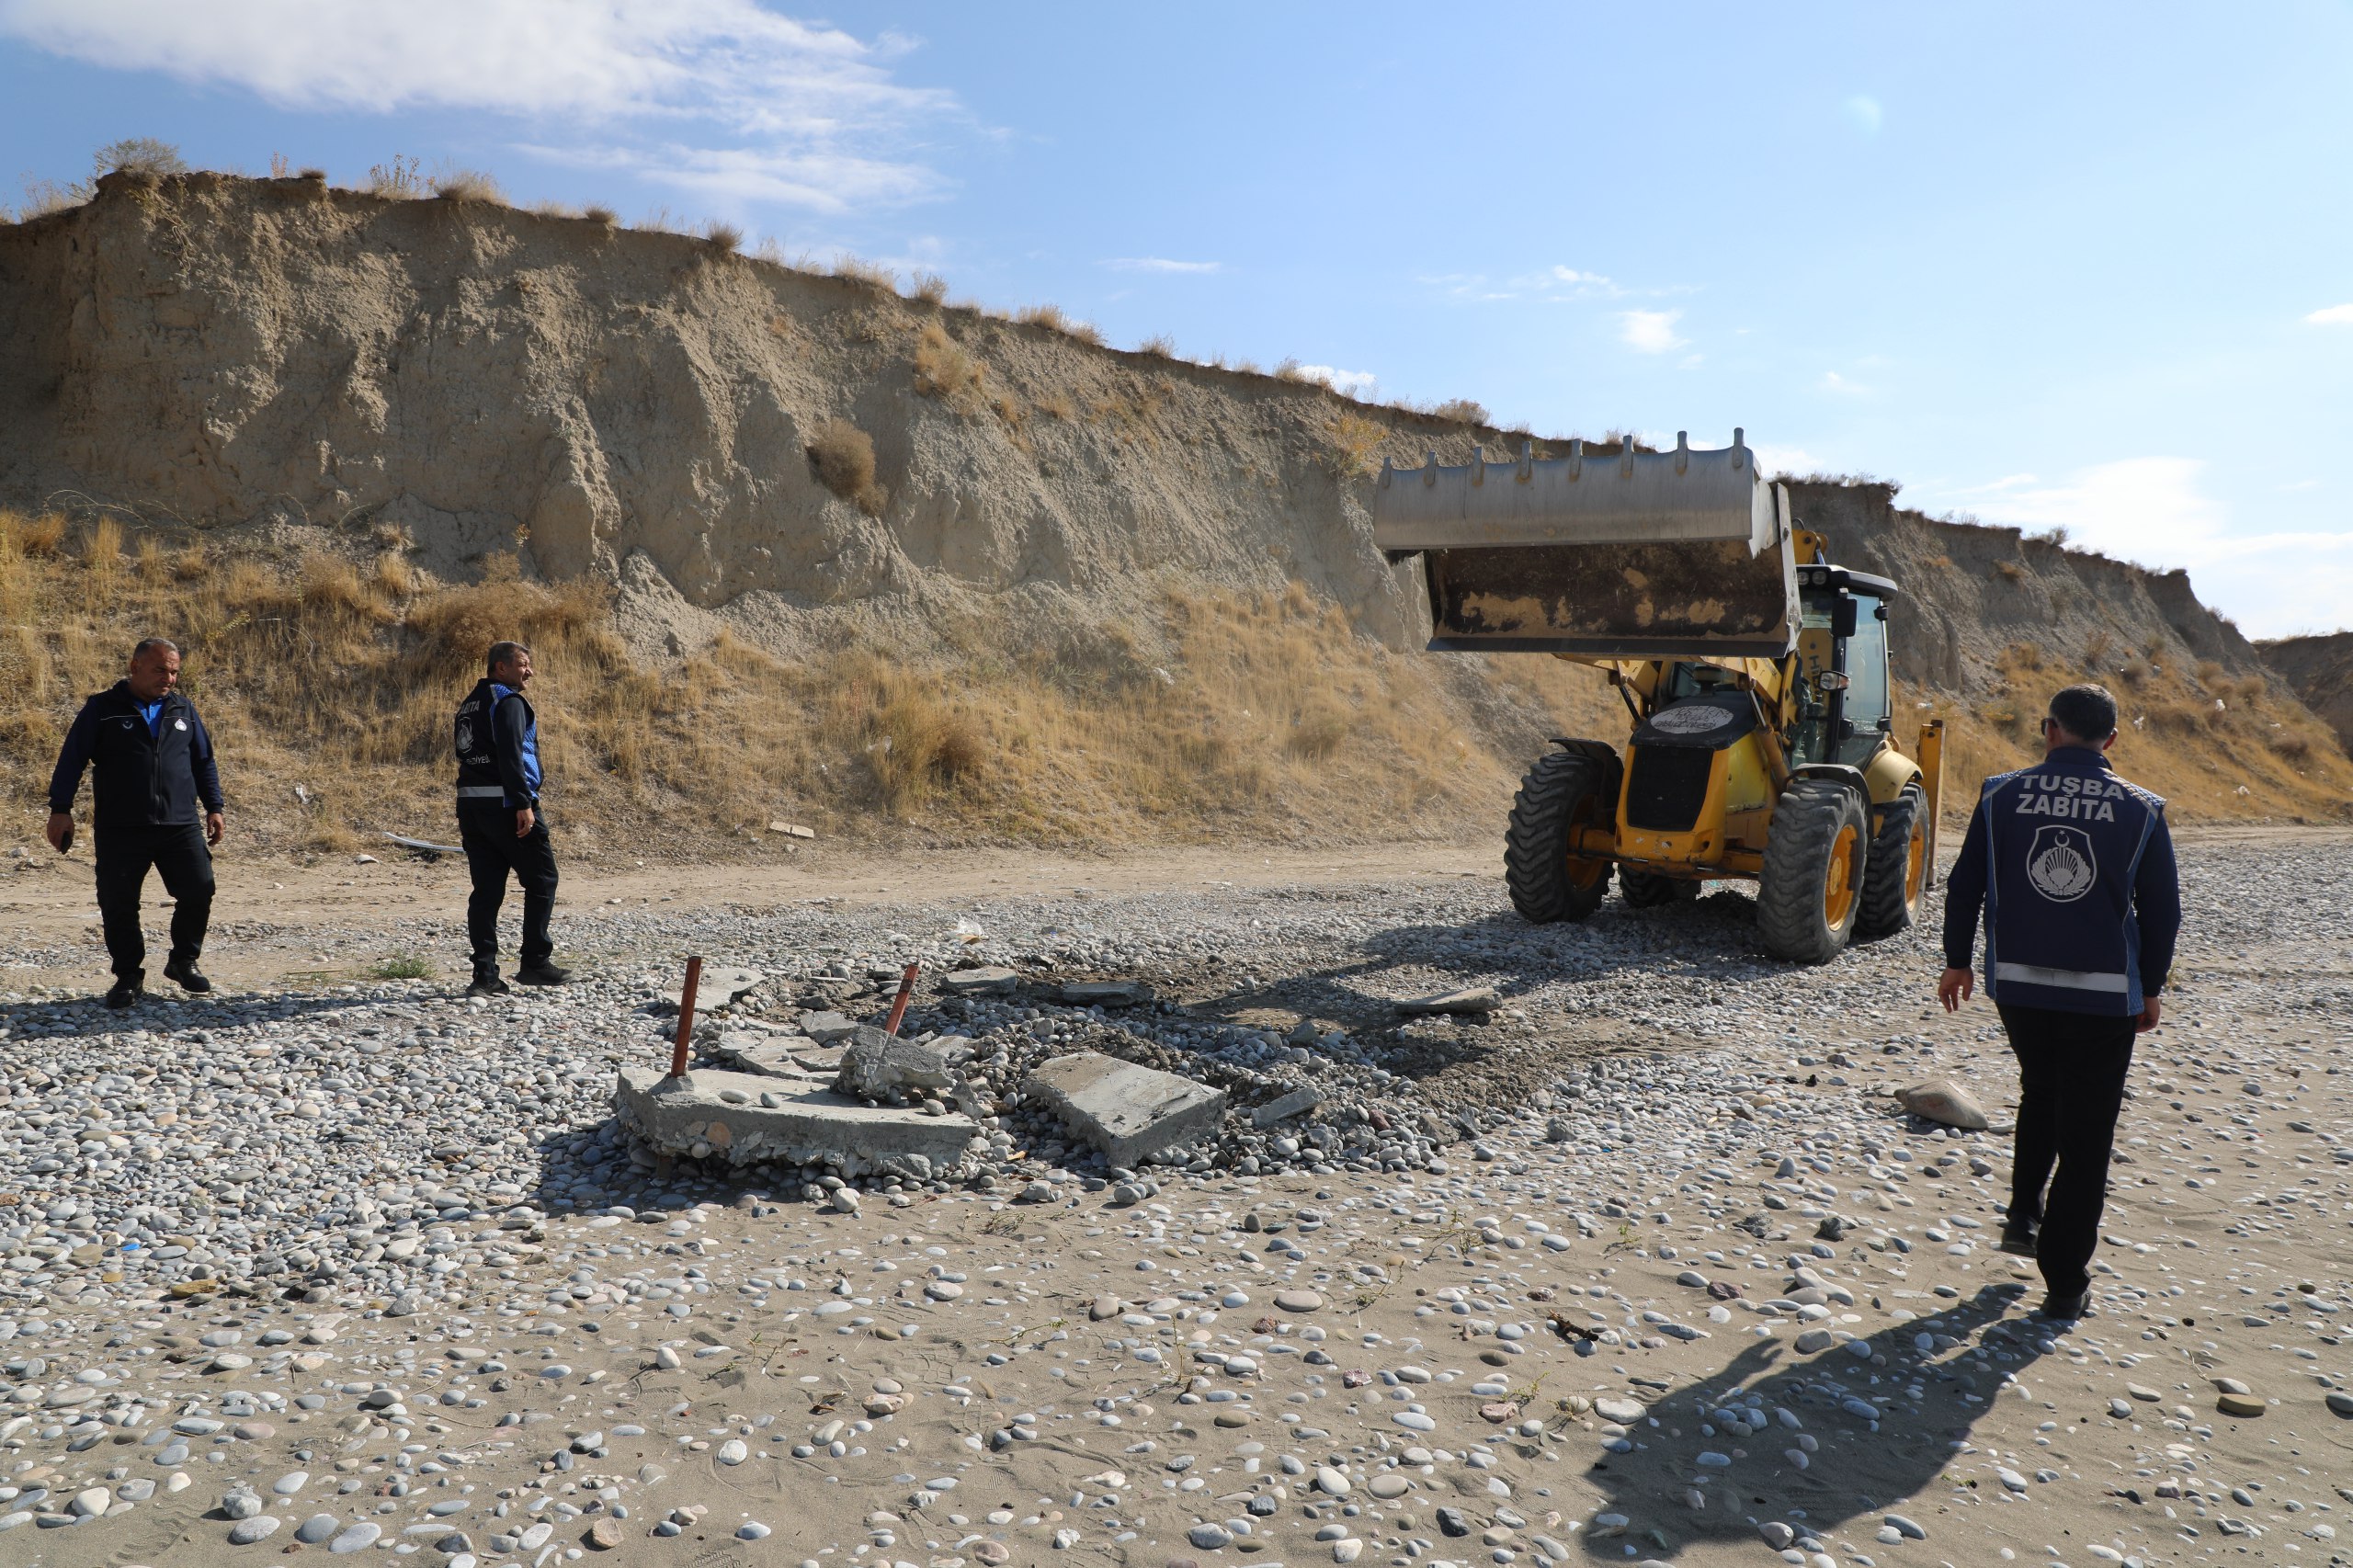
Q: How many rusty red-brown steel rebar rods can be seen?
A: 2